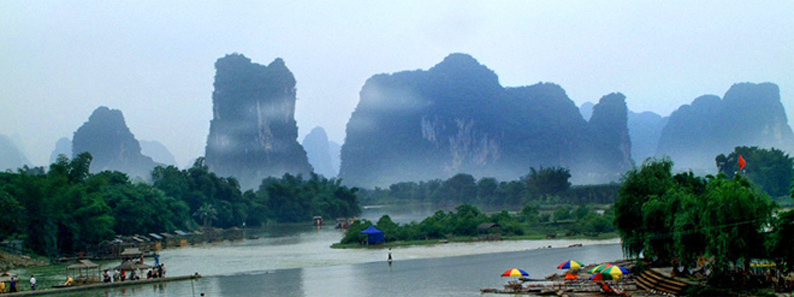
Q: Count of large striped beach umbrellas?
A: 5